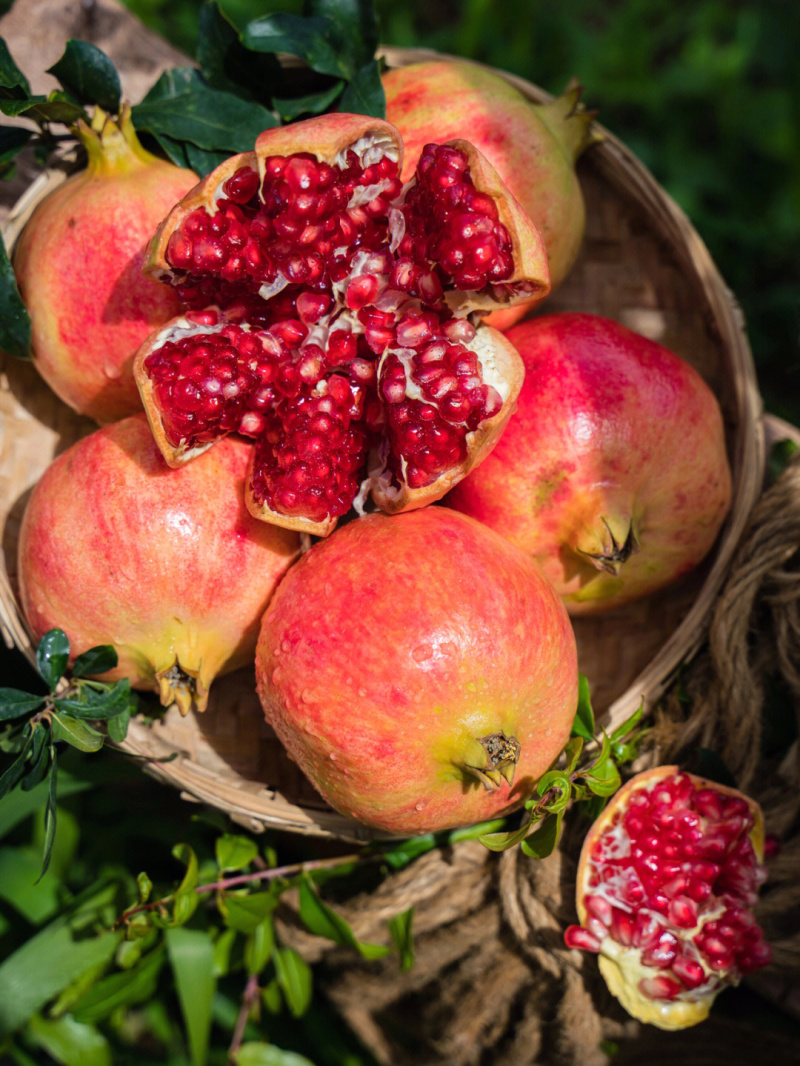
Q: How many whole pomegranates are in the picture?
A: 5